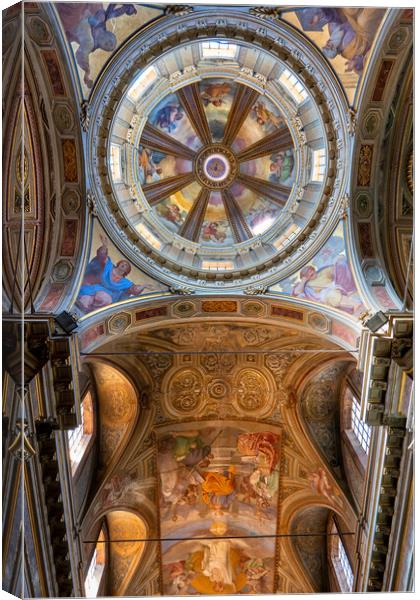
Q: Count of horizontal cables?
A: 2